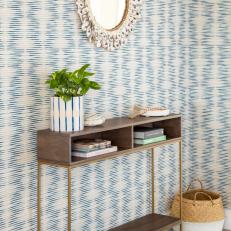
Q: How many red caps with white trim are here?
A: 0